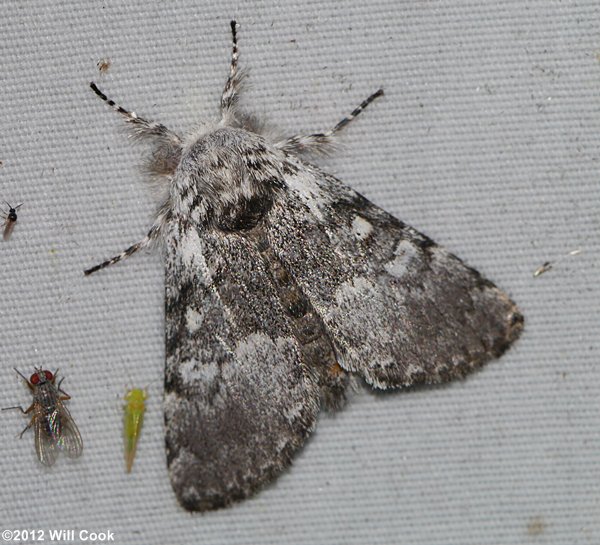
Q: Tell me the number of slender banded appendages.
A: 4